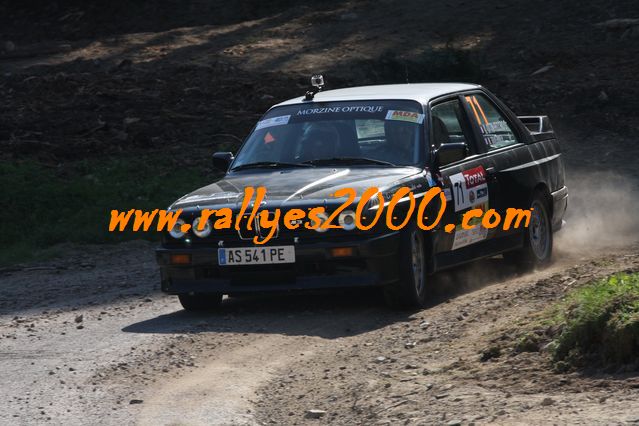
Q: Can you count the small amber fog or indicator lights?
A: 2